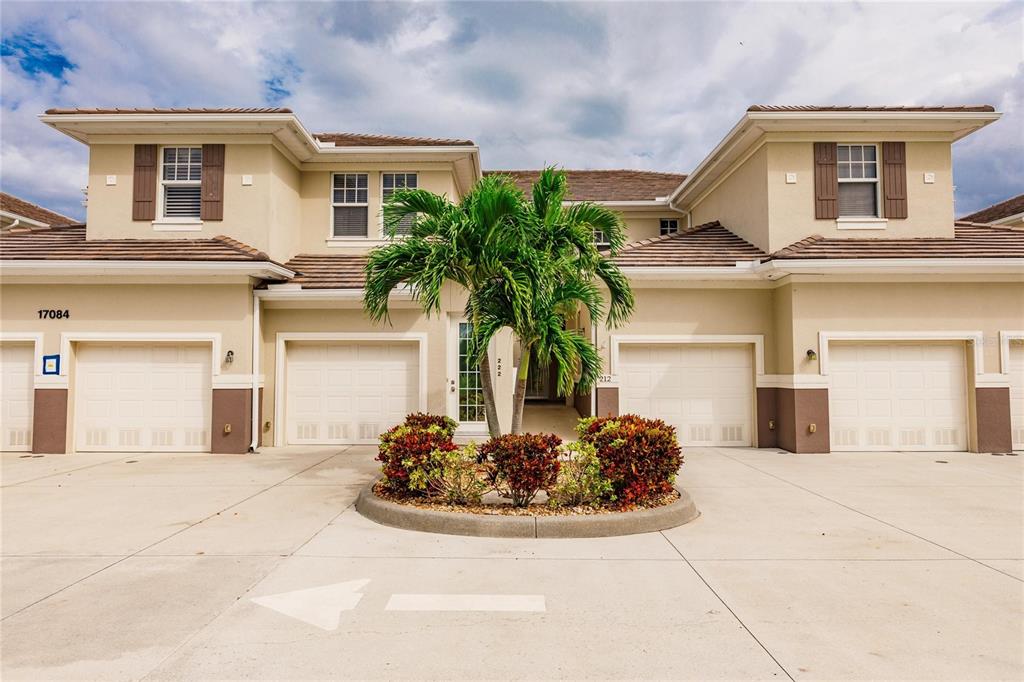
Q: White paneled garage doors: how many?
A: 6